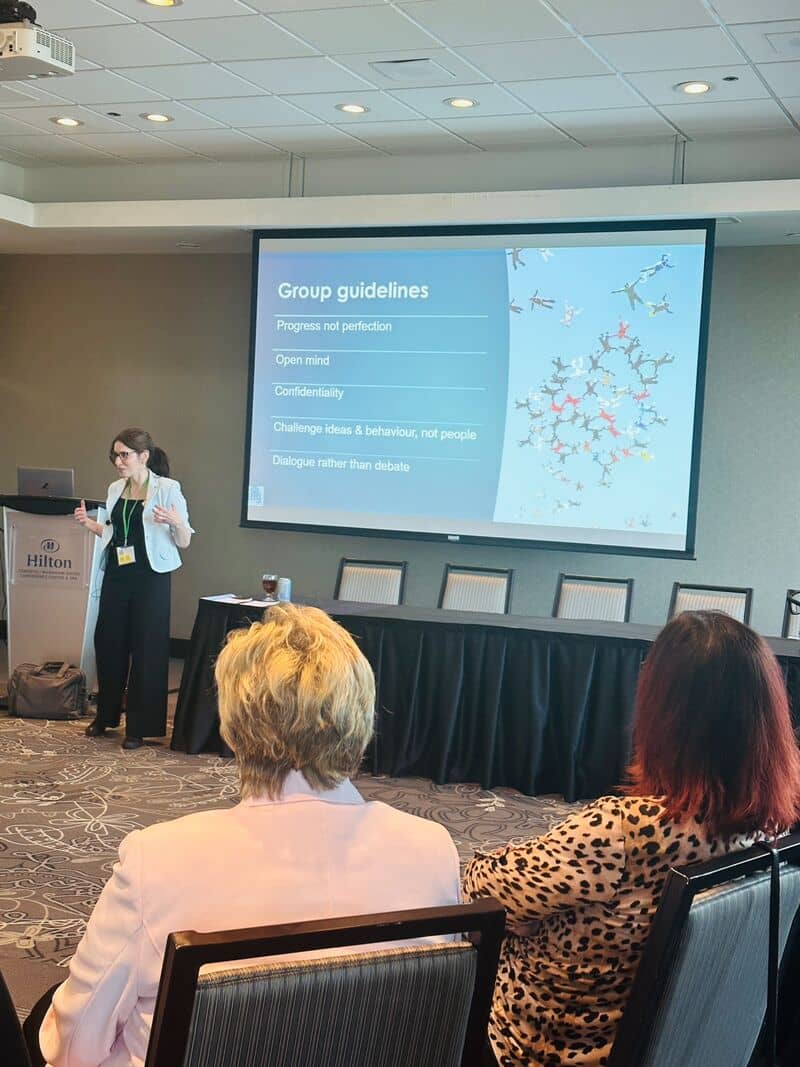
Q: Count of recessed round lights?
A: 6